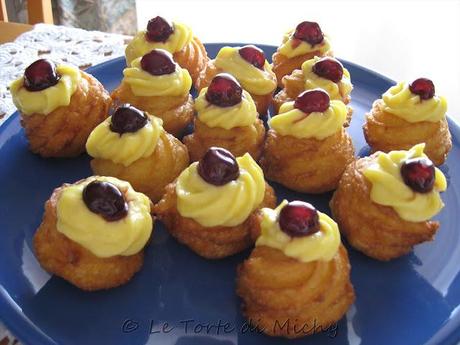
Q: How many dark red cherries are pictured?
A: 14